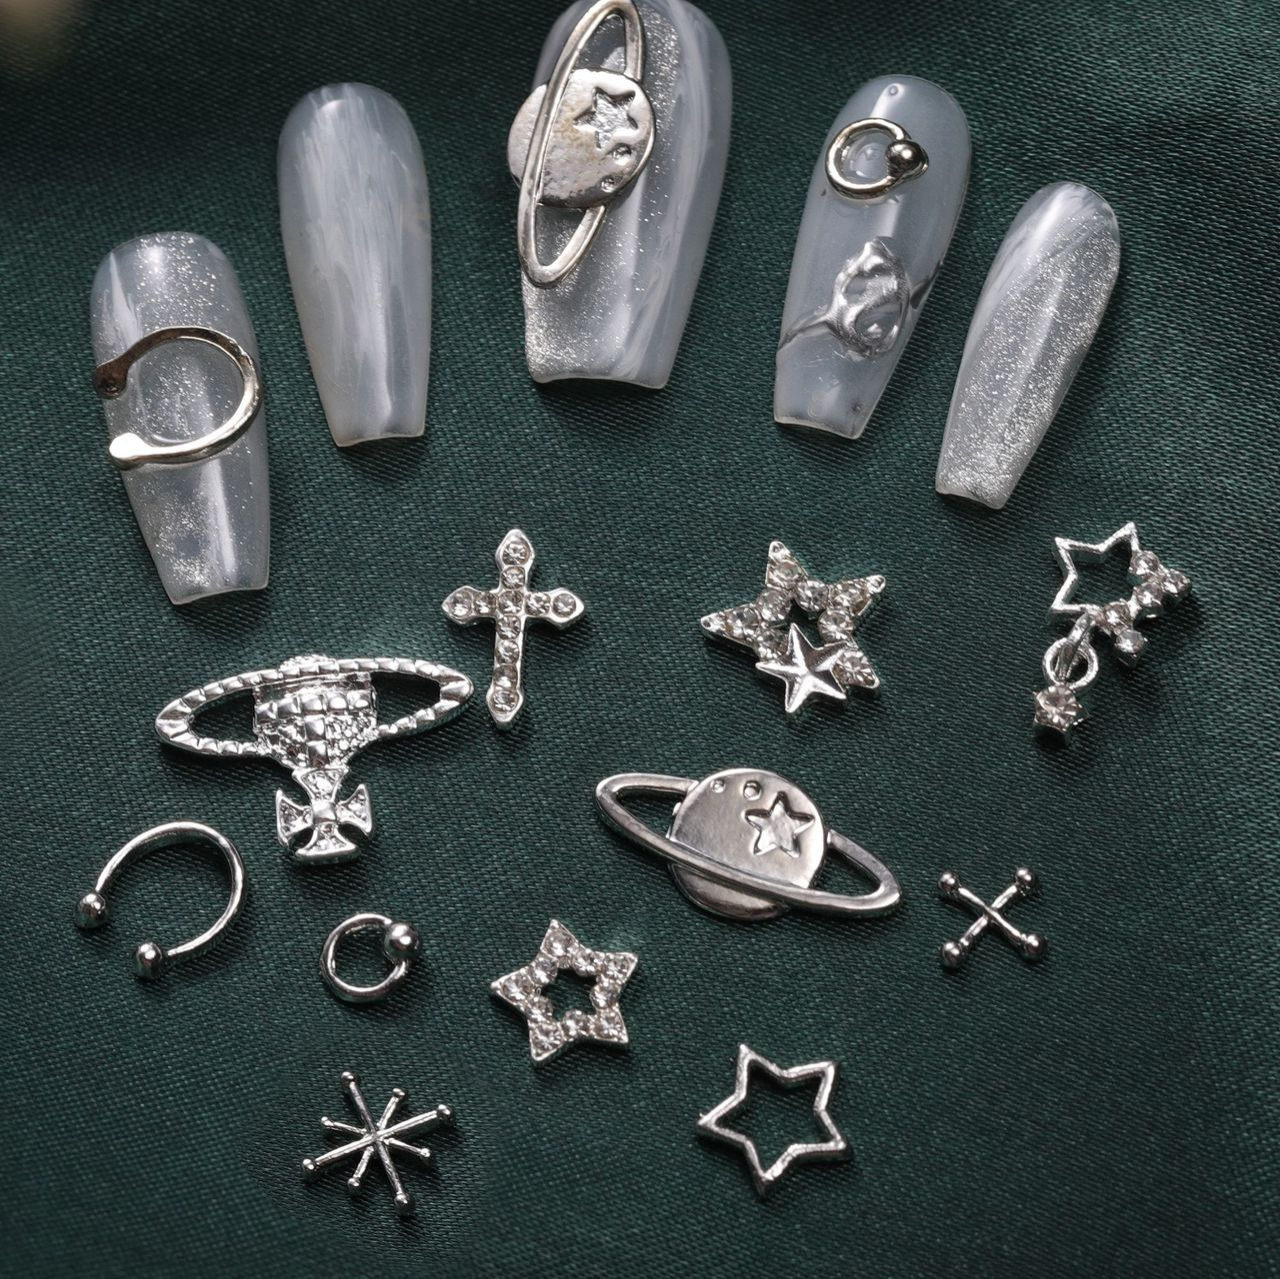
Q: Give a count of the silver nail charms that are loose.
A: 11